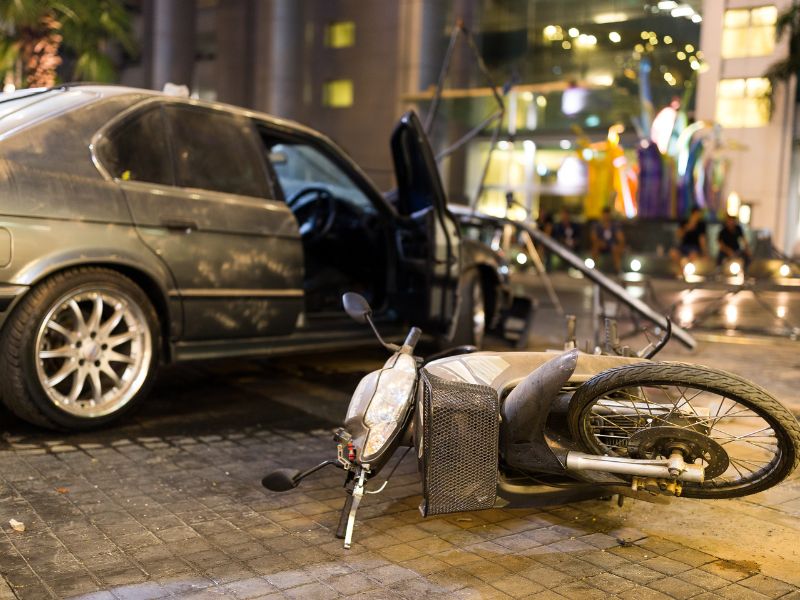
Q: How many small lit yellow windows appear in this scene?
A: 2